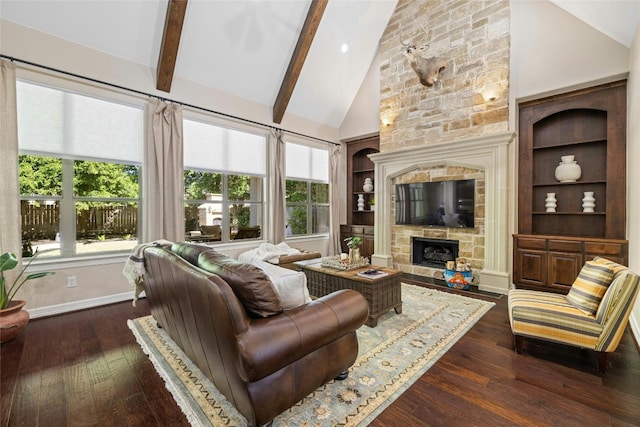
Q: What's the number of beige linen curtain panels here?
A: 4